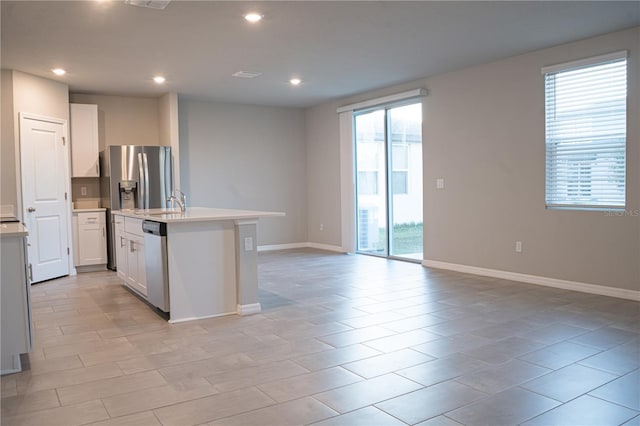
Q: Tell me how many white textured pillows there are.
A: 0